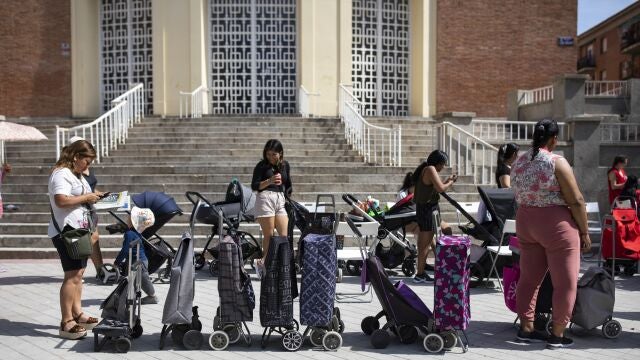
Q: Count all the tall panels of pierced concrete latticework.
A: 3